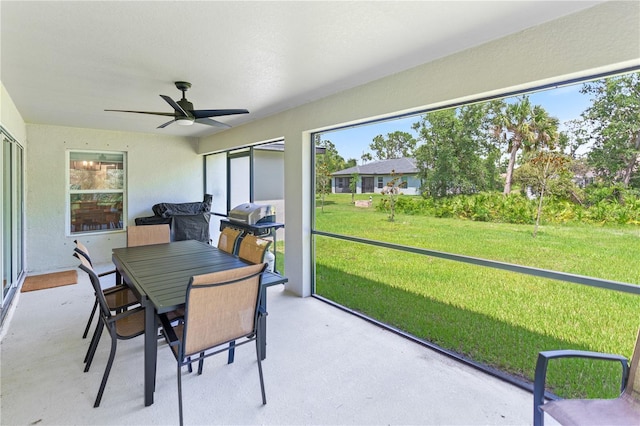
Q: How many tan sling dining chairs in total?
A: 6